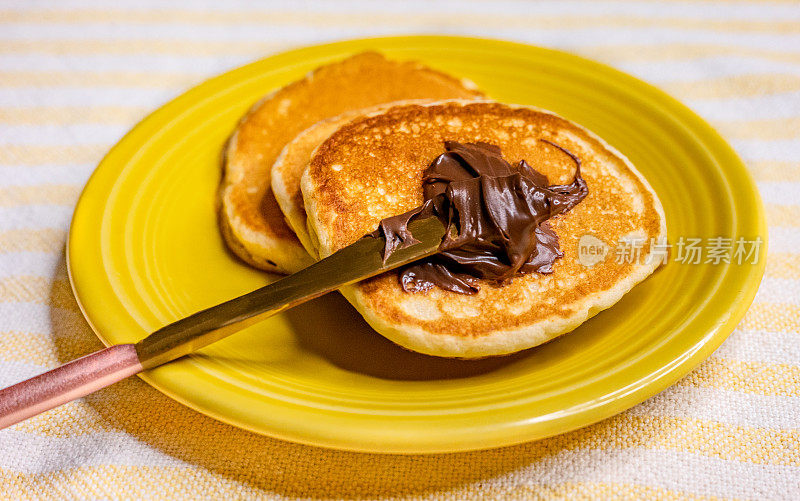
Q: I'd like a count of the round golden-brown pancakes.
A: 3